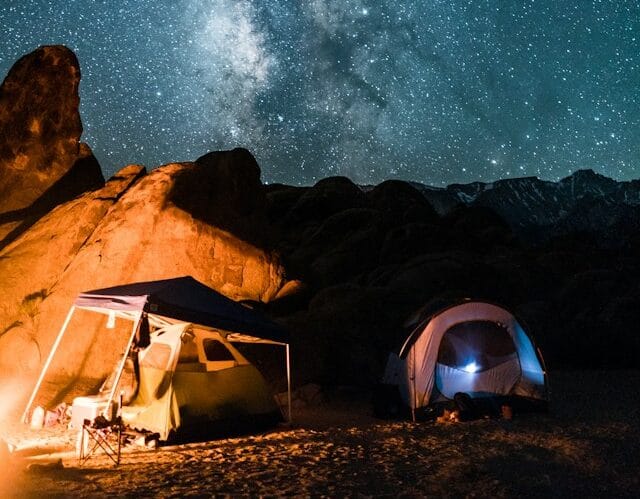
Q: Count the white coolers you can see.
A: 1